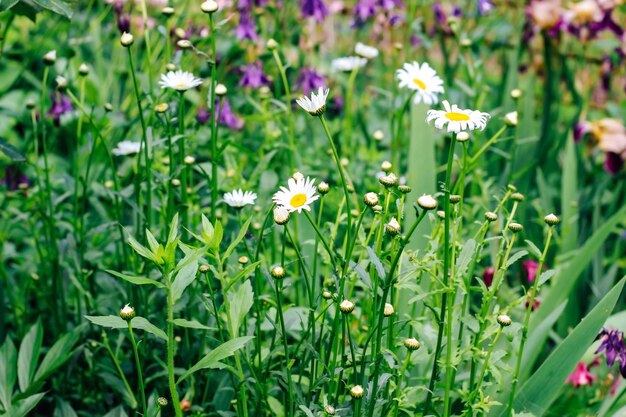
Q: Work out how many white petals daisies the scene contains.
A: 9